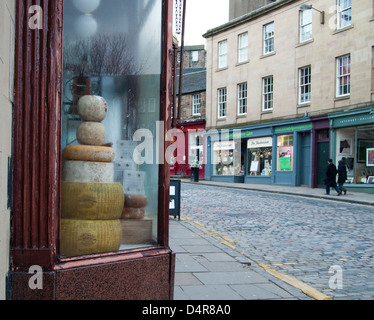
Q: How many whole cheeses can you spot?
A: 8